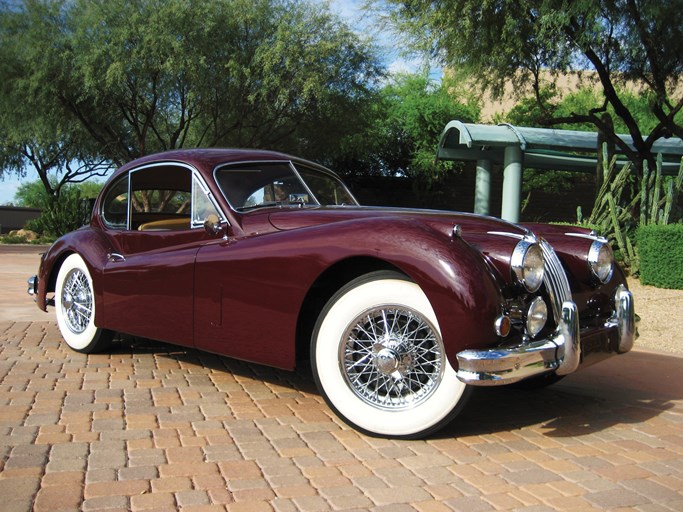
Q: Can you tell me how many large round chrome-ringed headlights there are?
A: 2